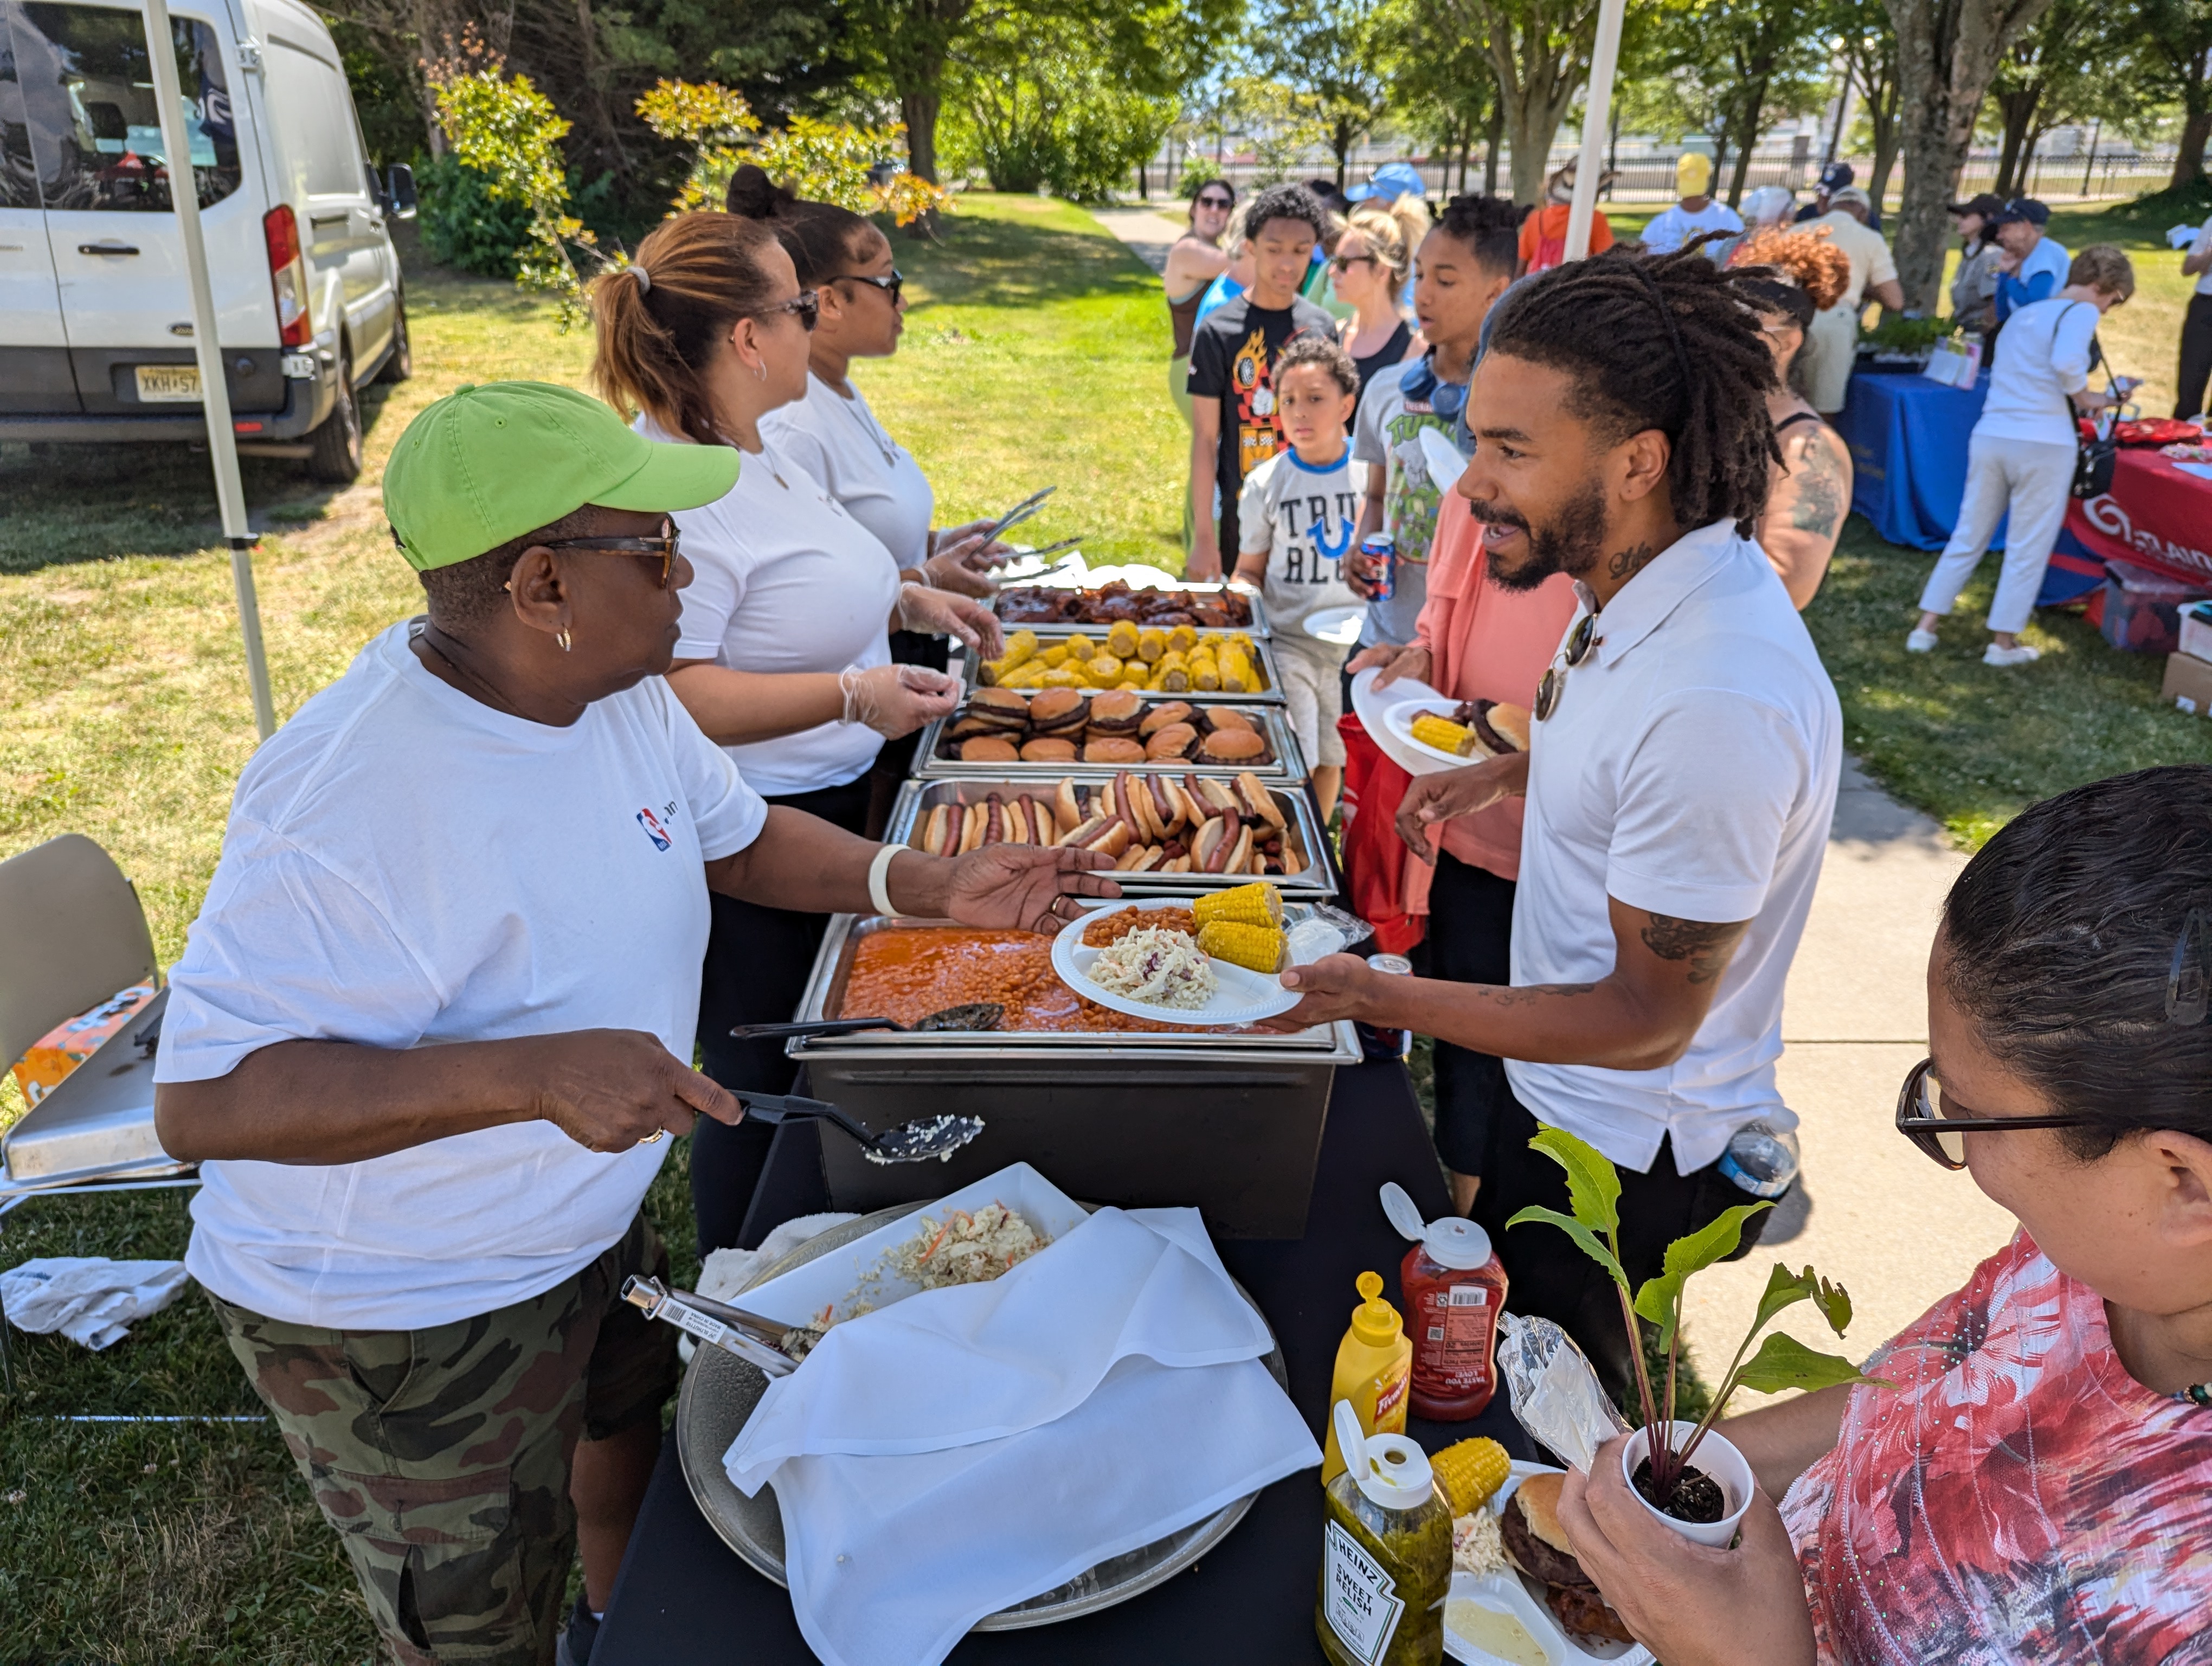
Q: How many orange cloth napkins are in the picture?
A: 0